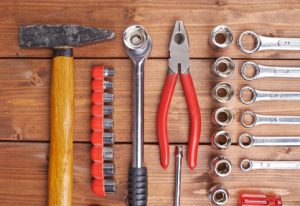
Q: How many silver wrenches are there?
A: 6